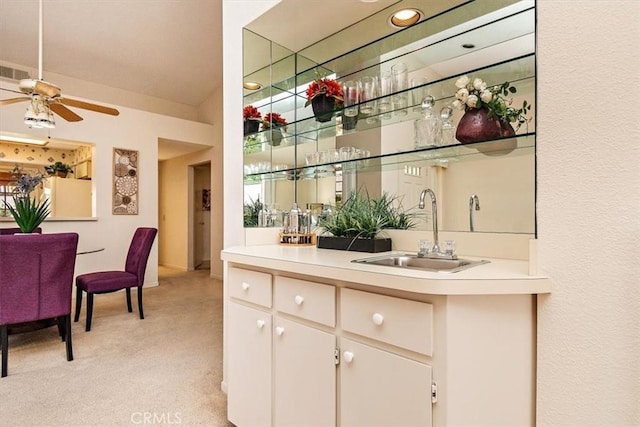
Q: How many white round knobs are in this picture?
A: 6